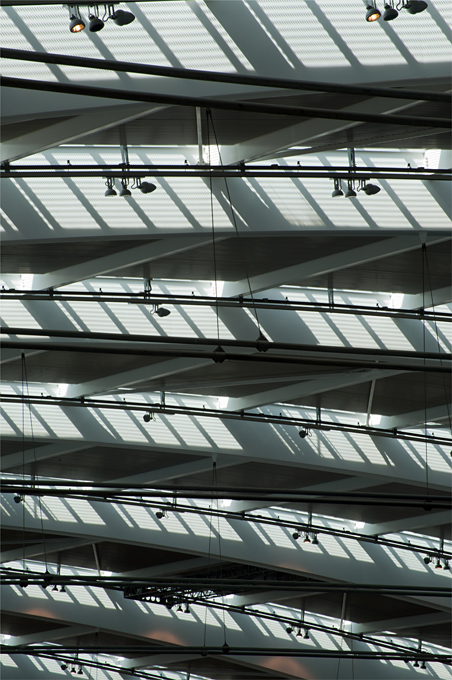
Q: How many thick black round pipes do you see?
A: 10